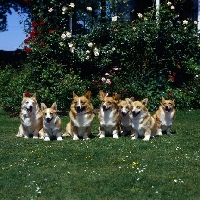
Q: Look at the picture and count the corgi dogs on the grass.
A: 7